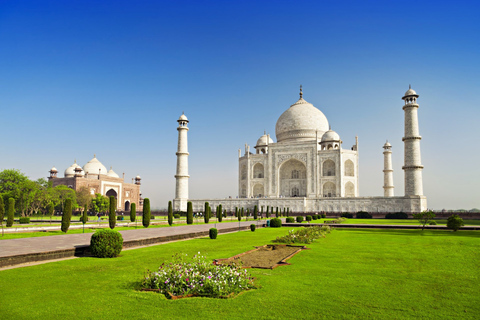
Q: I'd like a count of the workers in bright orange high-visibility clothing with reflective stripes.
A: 0